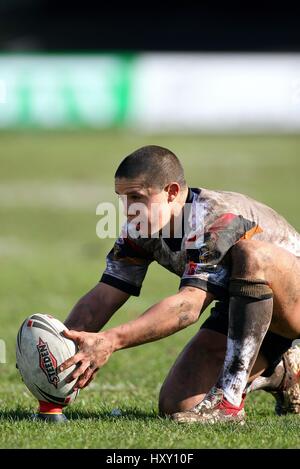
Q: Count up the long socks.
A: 2